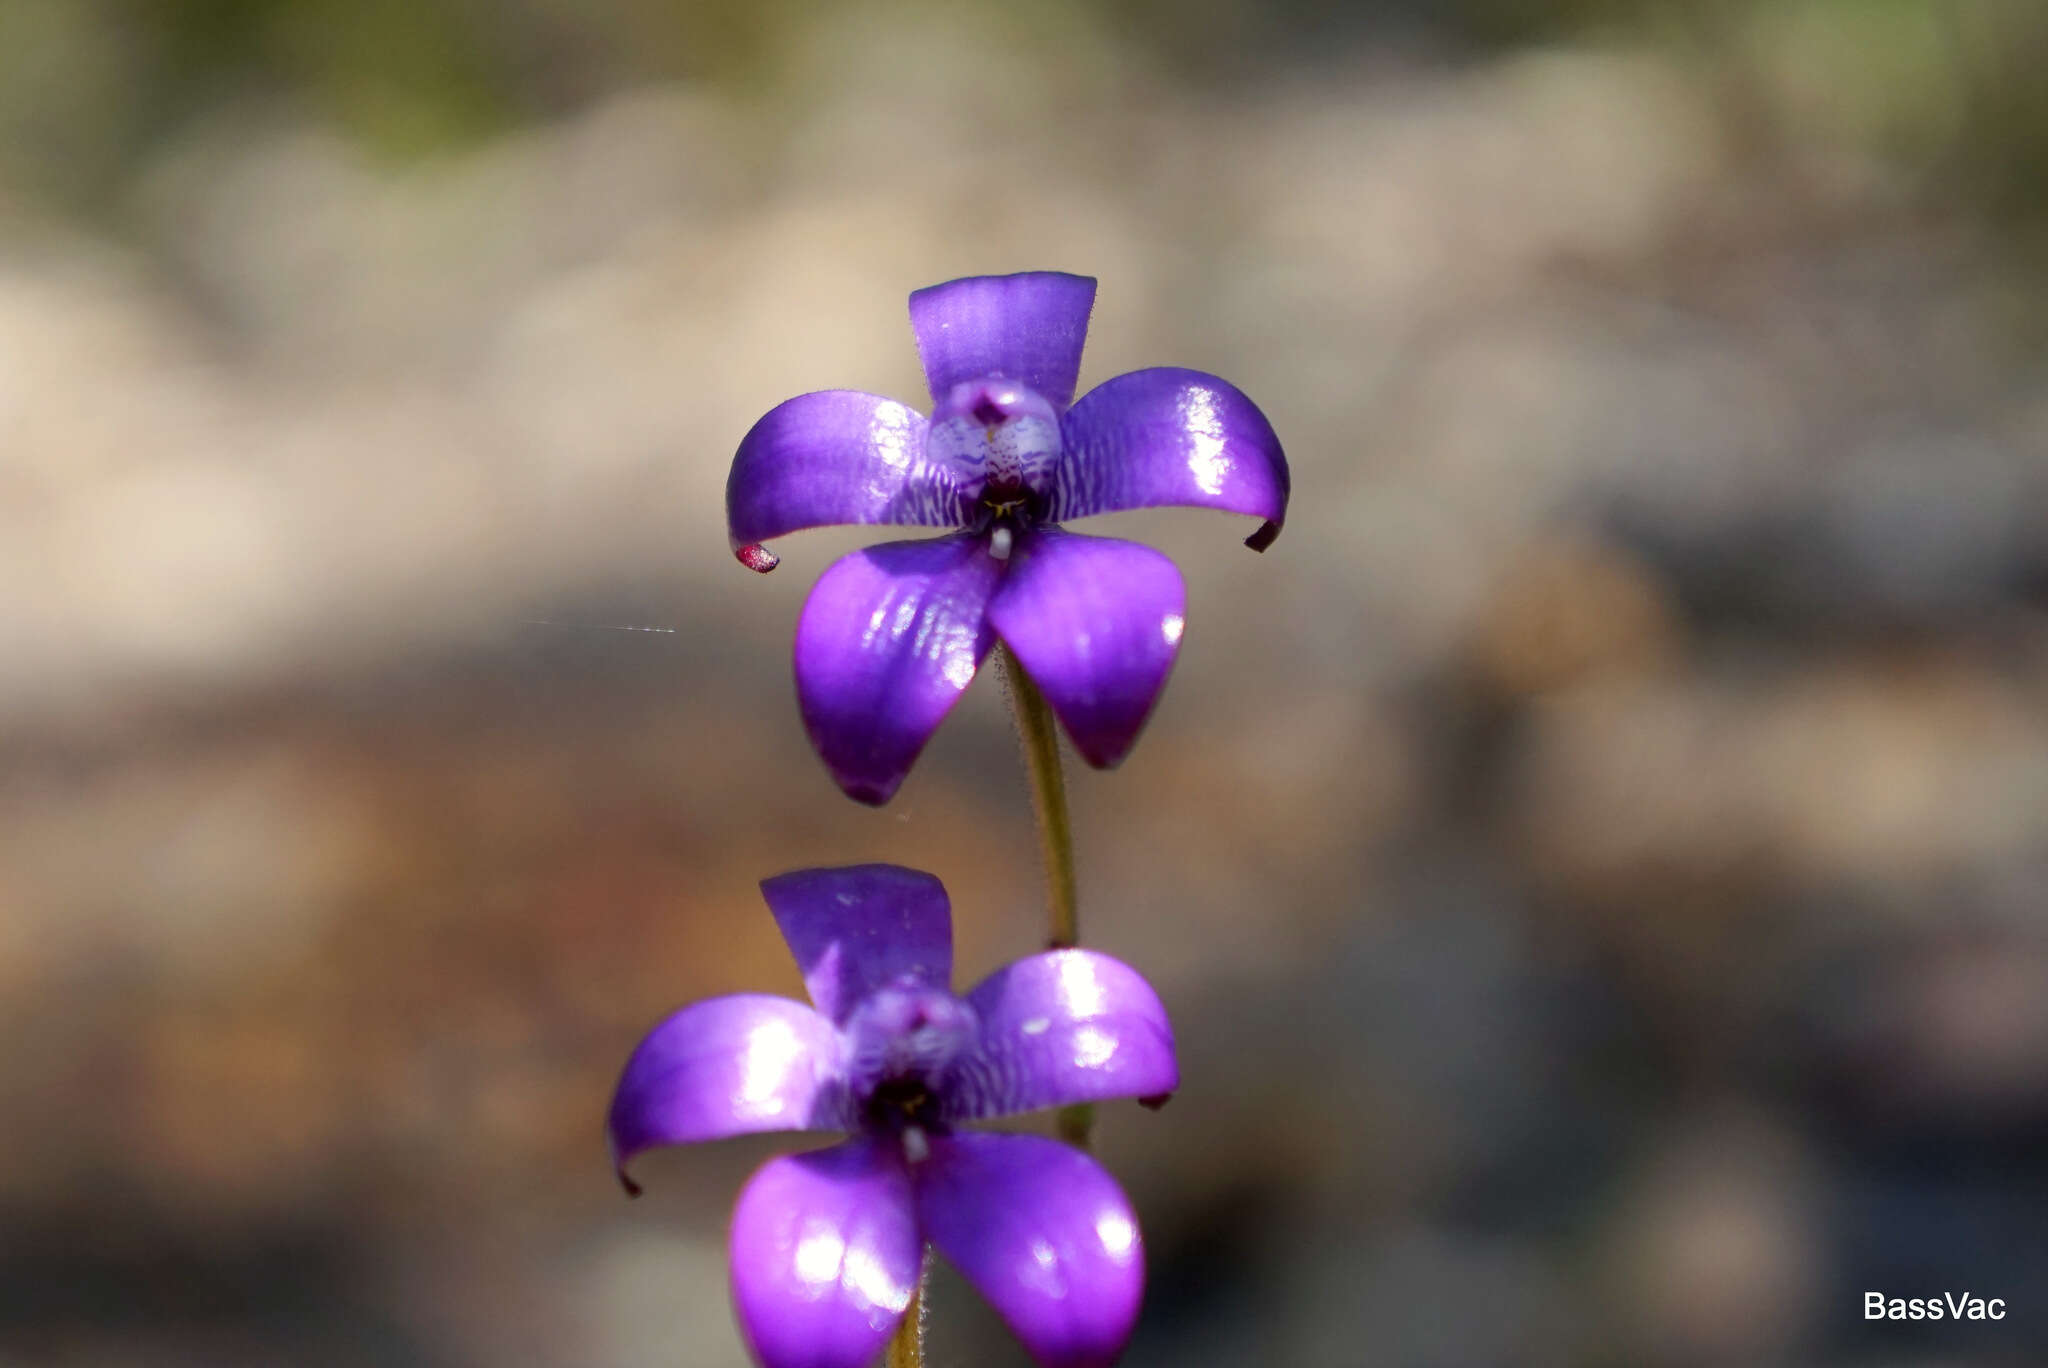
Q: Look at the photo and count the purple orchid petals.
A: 10